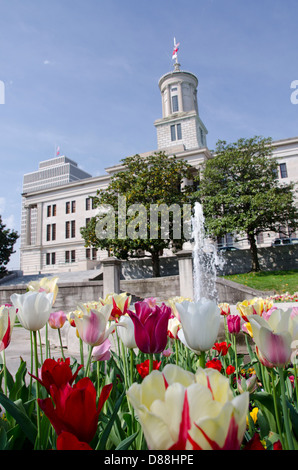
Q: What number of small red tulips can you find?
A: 4